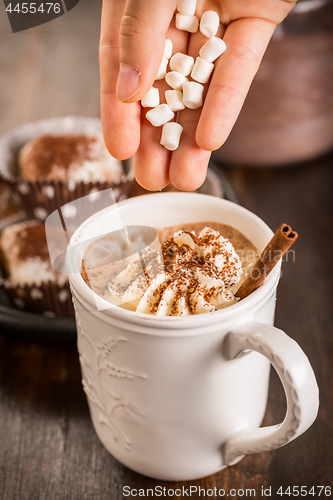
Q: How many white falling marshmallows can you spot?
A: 14